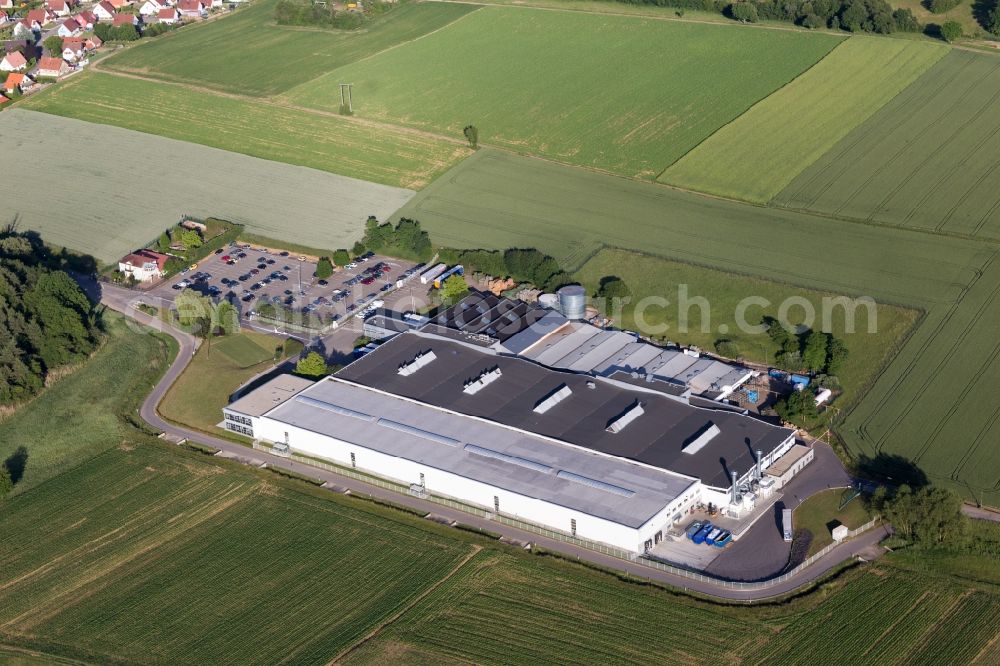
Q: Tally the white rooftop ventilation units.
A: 5